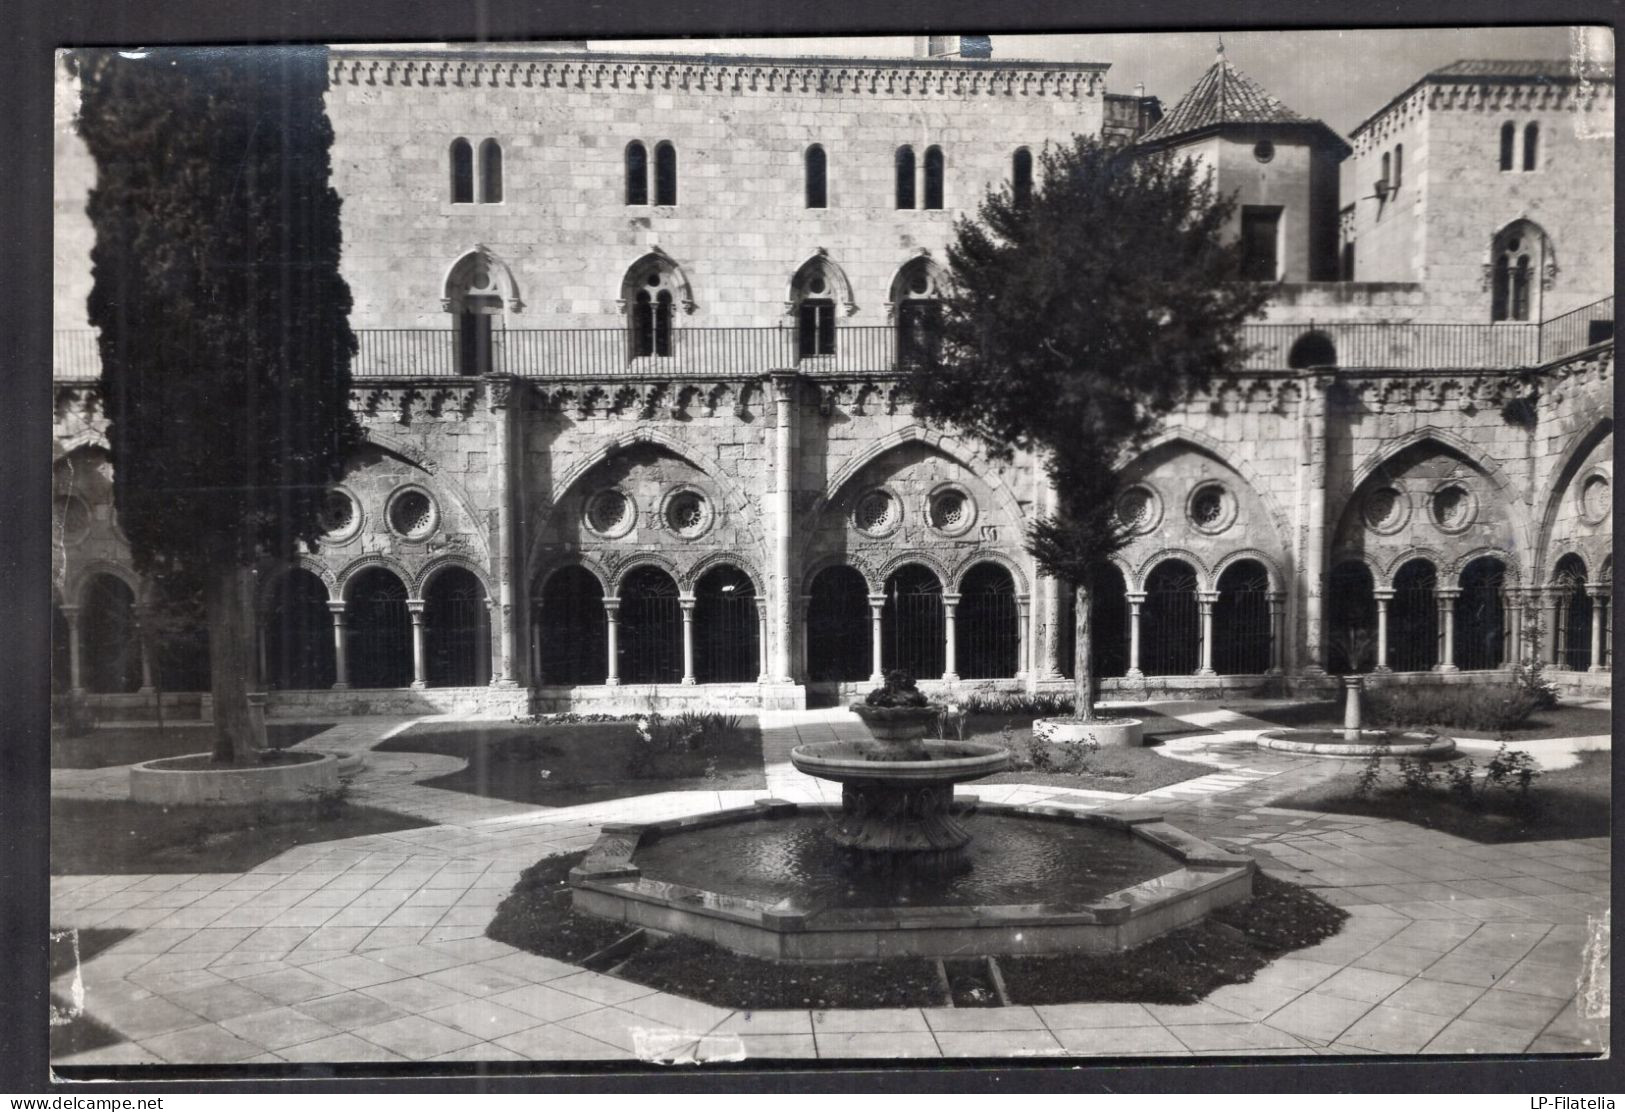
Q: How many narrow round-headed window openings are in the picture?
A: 12